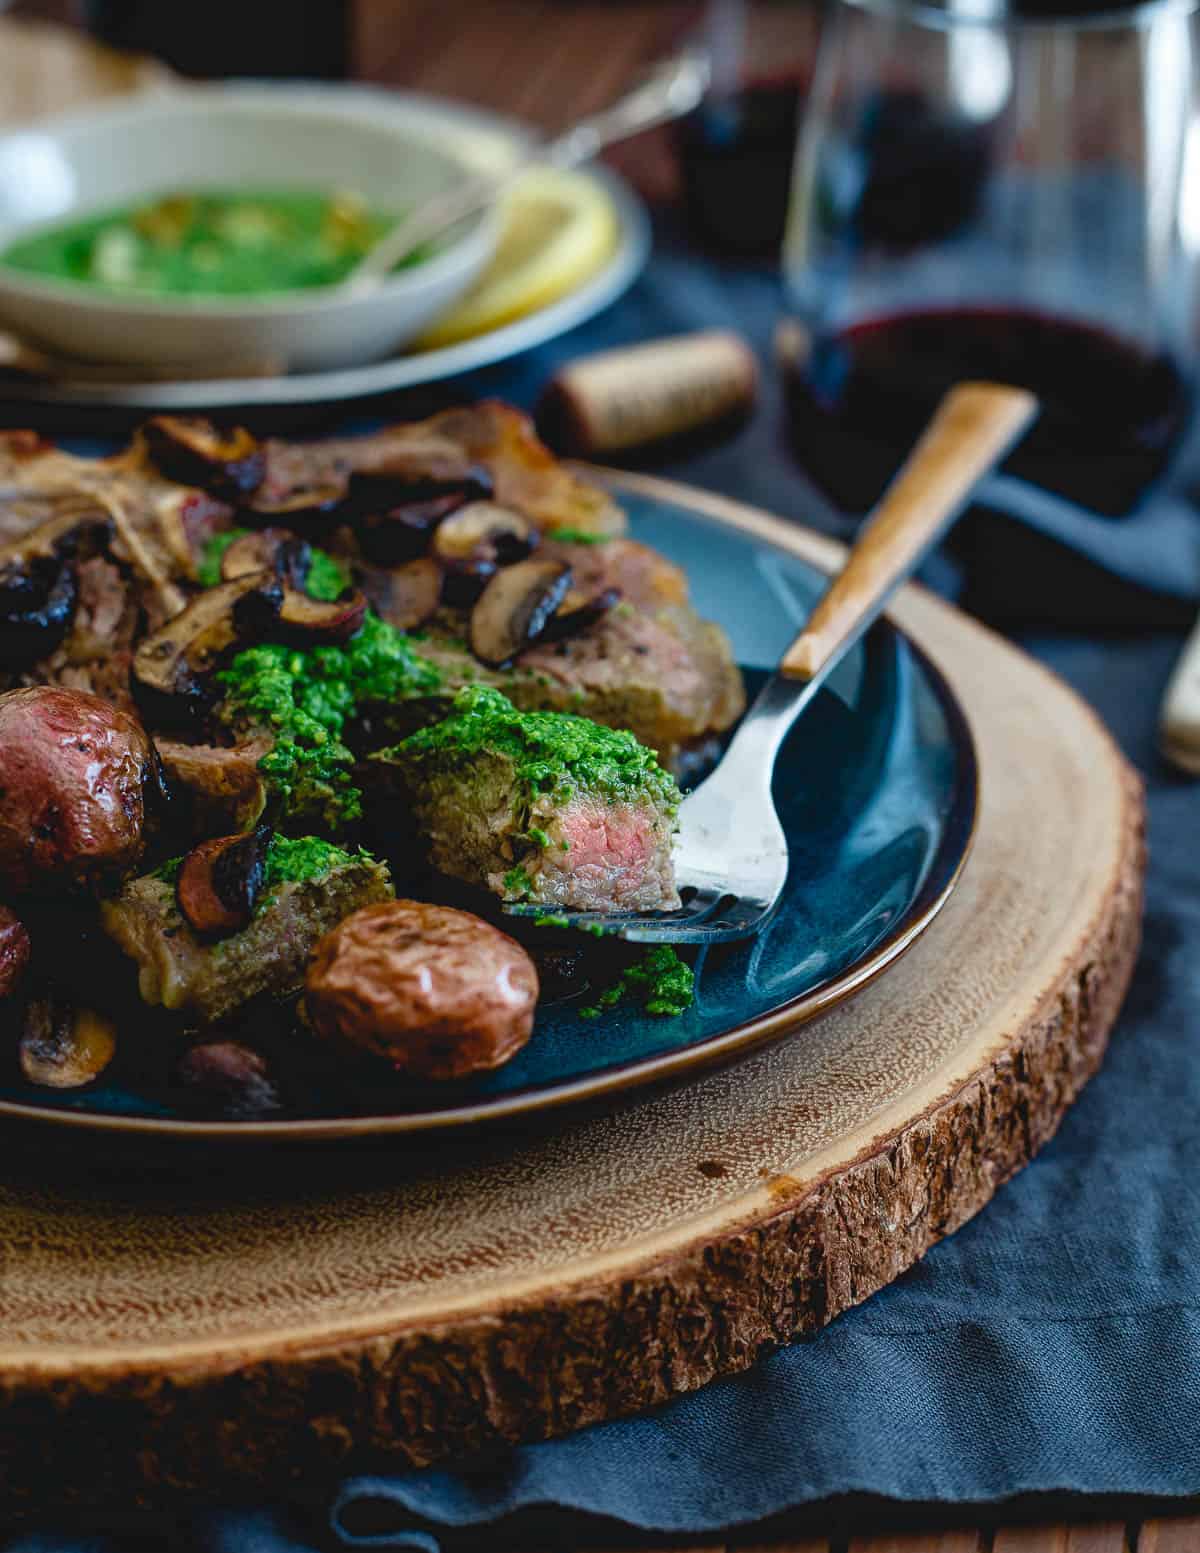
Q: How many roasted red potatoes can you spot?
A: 3